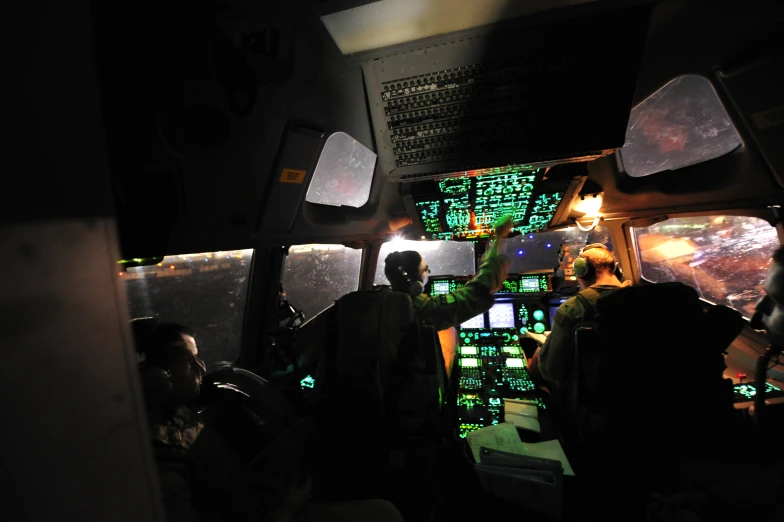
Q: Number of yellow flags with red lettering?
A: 0